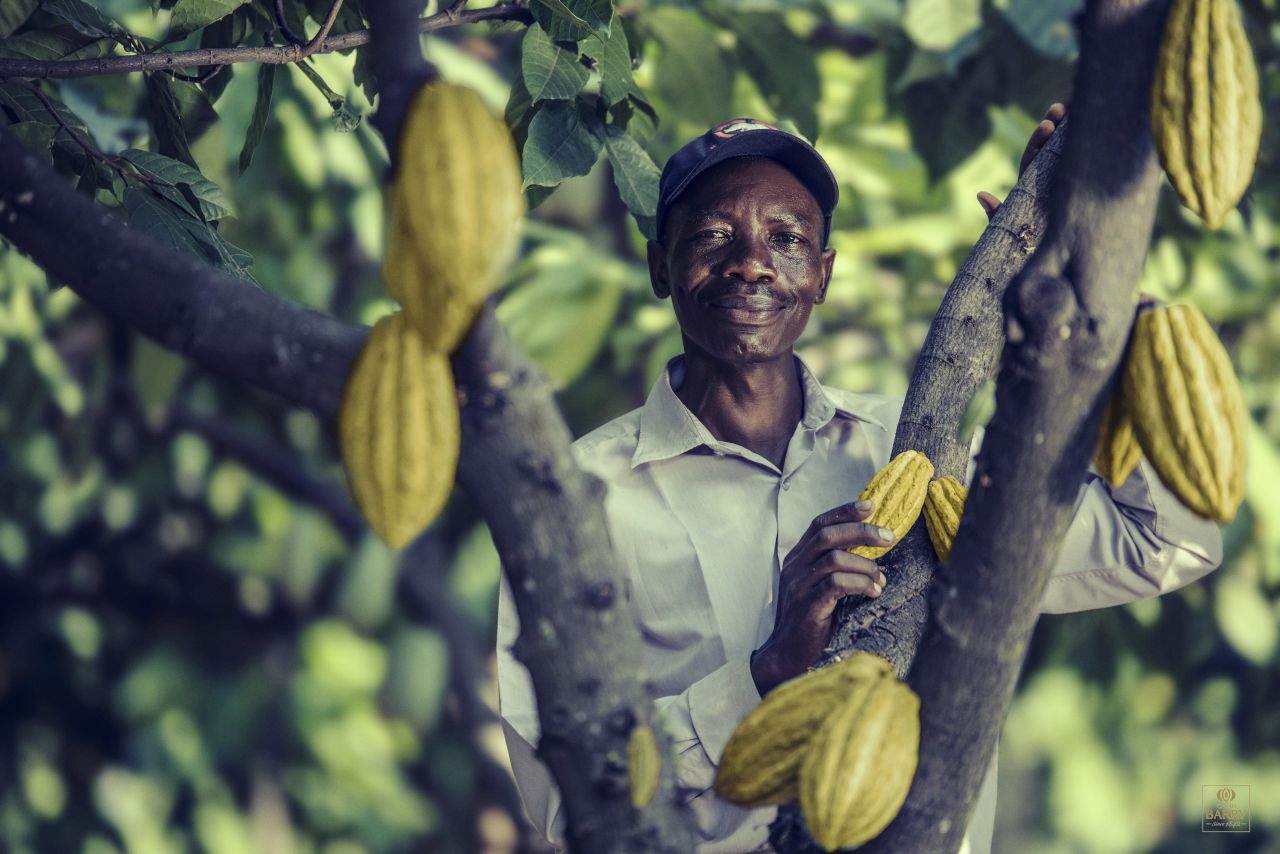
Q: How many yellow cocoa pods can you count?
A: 11